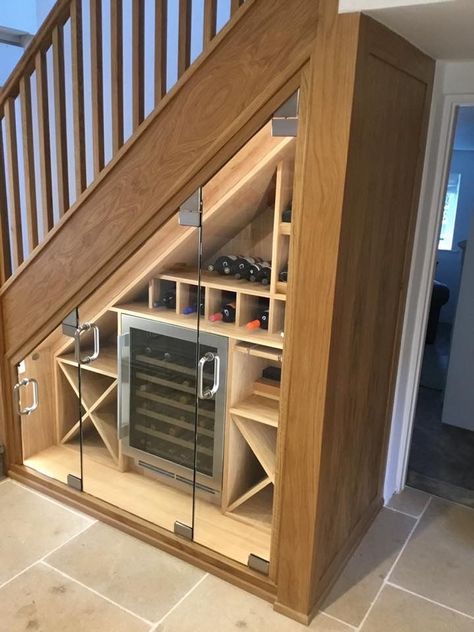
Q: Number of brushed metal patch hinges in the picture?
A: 6